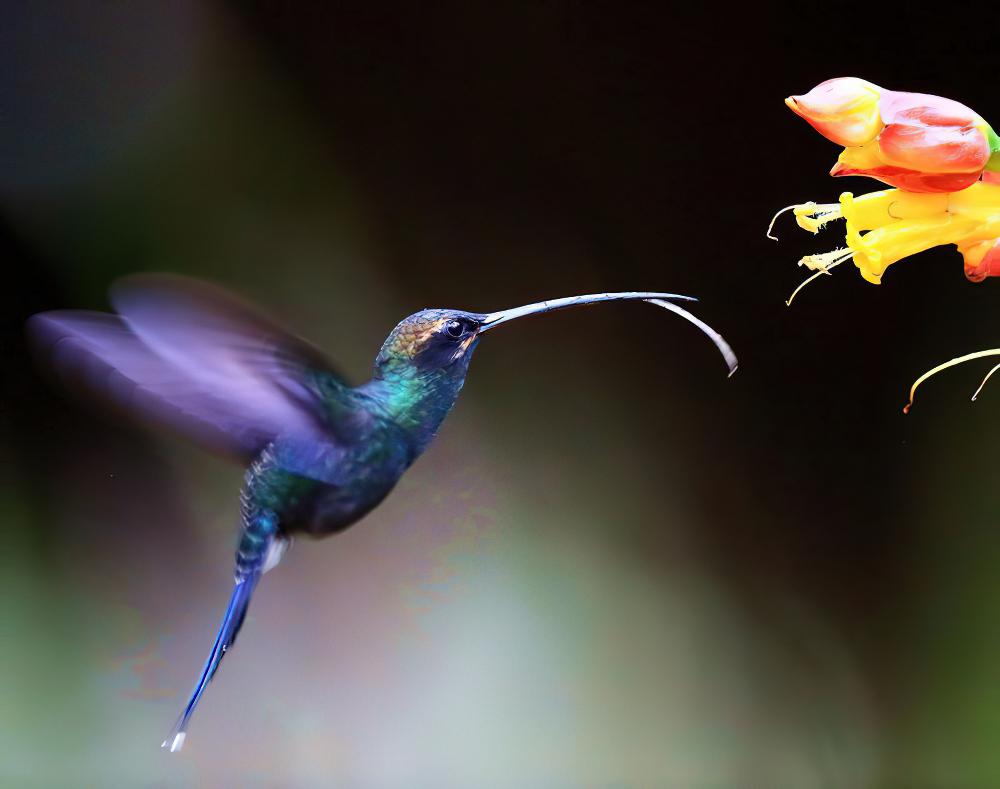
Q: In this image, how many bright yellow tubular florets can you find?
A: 2